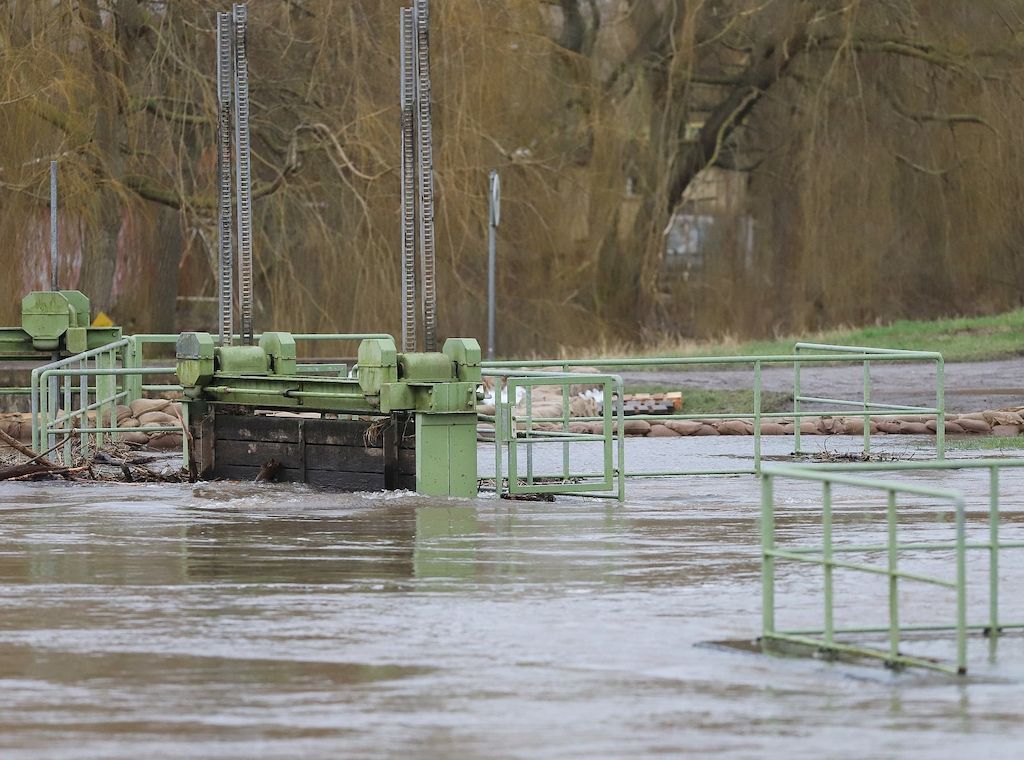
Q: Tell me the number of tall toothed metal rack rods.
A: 4